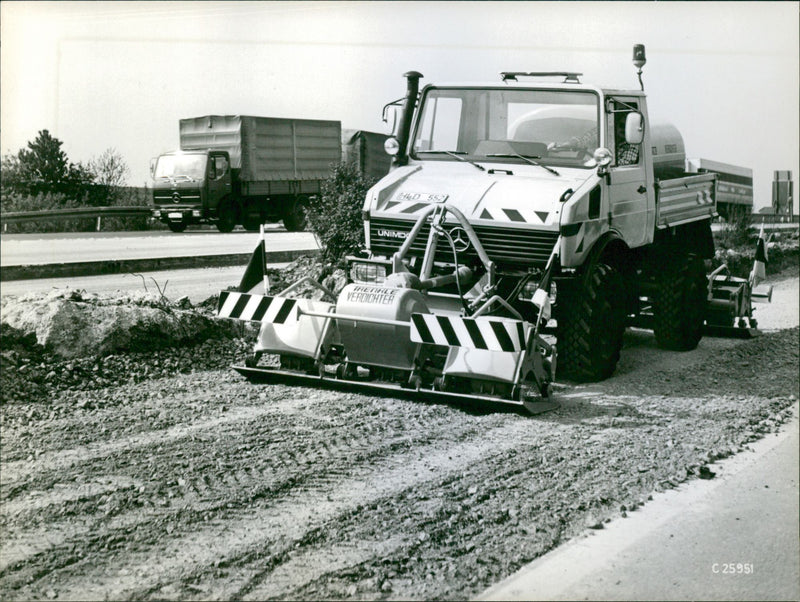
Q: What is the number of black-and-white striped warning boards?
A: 2